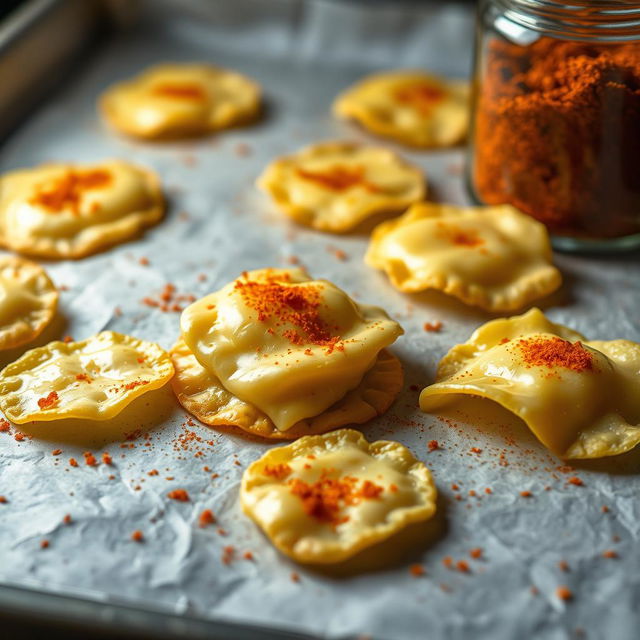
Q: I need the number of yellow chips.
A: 10